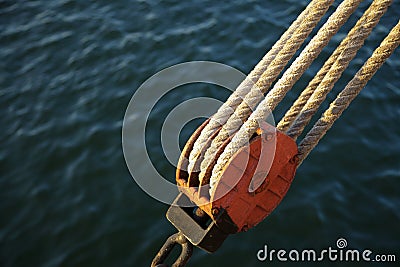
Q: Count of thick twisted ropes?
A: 6